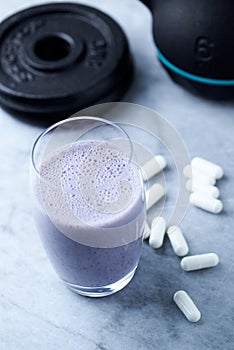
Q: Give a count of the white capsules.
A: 11